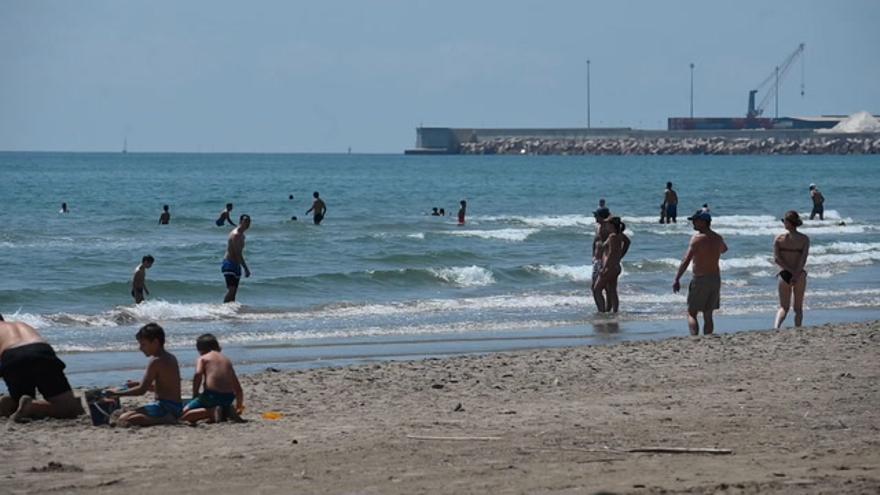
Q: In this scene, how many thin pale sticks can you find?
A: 2